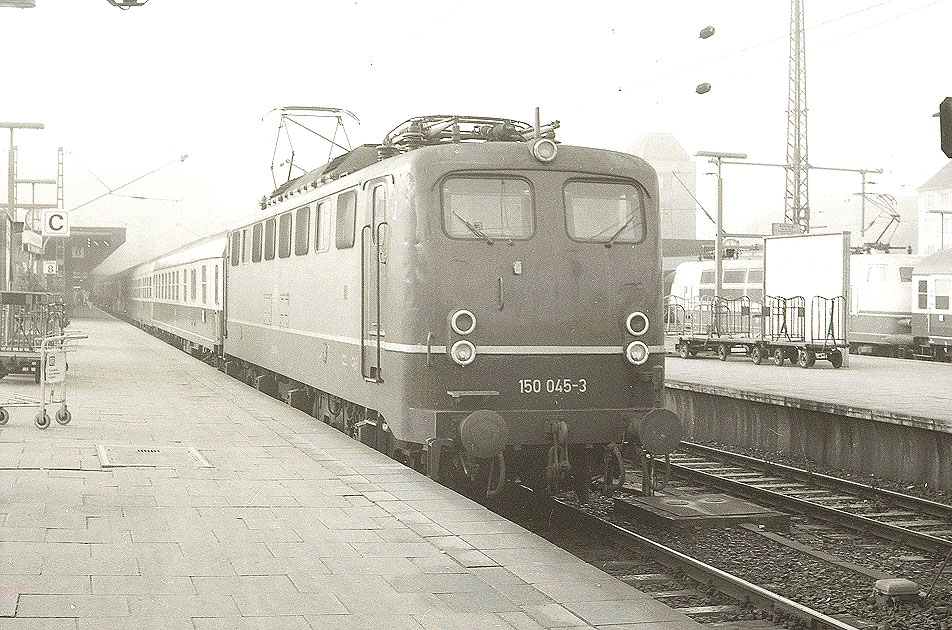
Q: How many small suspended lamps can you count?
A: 2